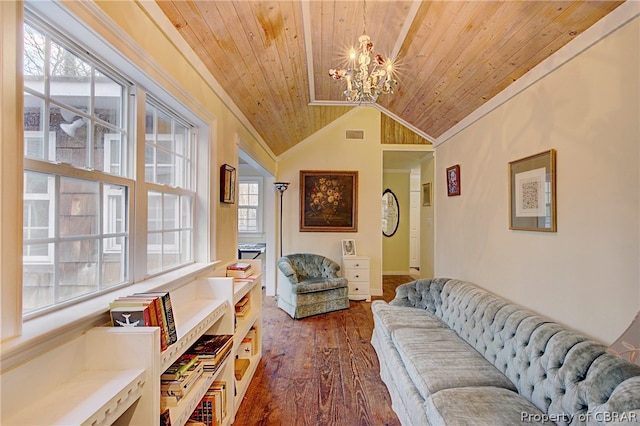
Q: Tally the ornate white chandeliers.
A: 1